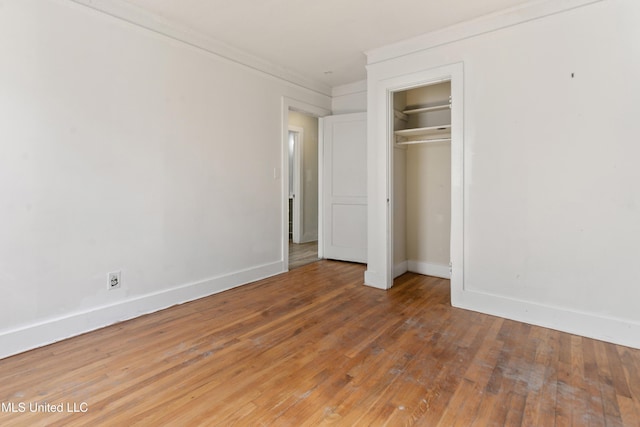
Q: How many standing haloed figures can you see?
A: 0